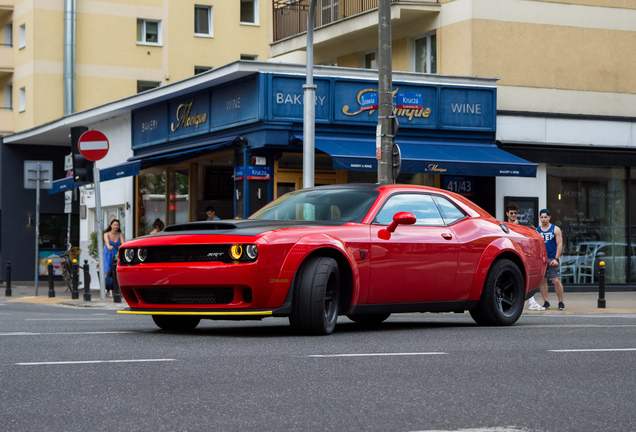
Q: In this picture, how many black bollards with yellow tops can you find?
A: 3